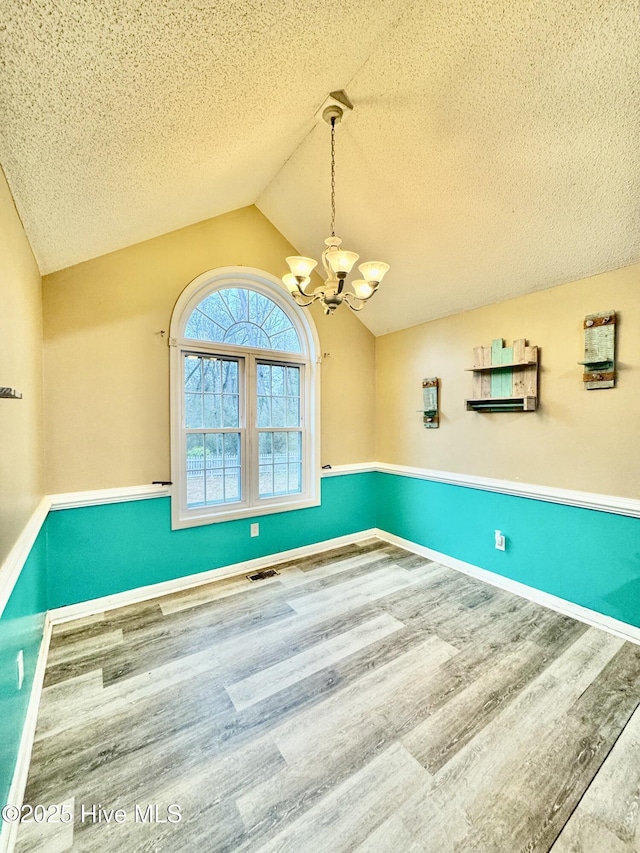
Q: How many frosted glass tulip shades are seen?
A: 5